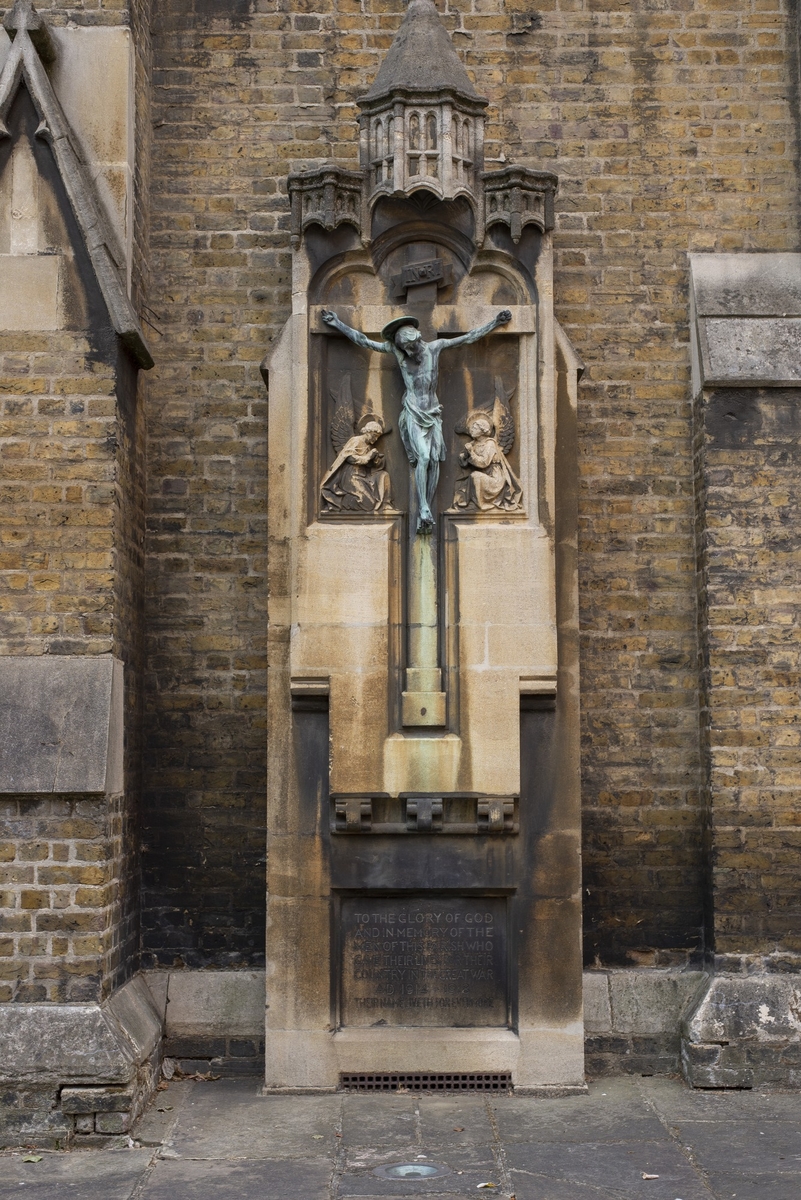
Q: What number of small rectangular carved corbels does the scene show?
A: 3